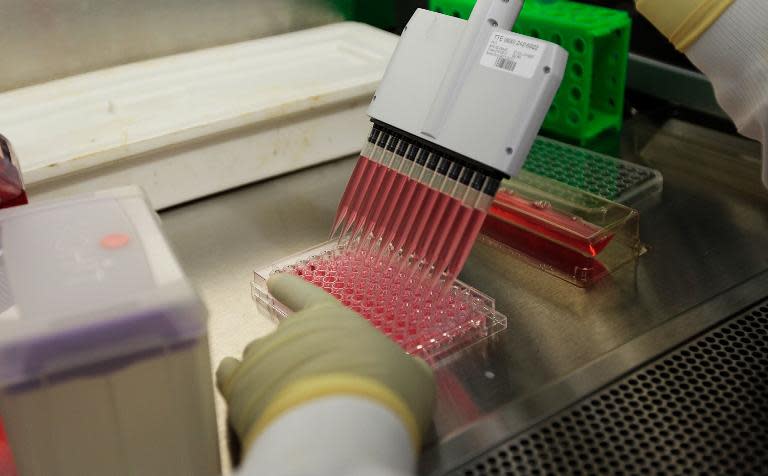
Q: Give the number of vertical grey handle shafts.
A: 1